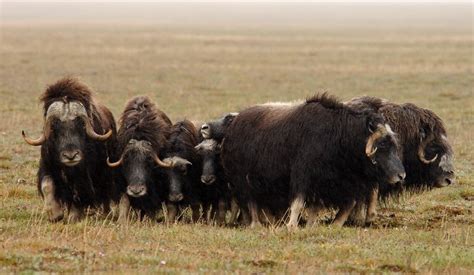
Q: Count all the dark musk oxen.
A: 7